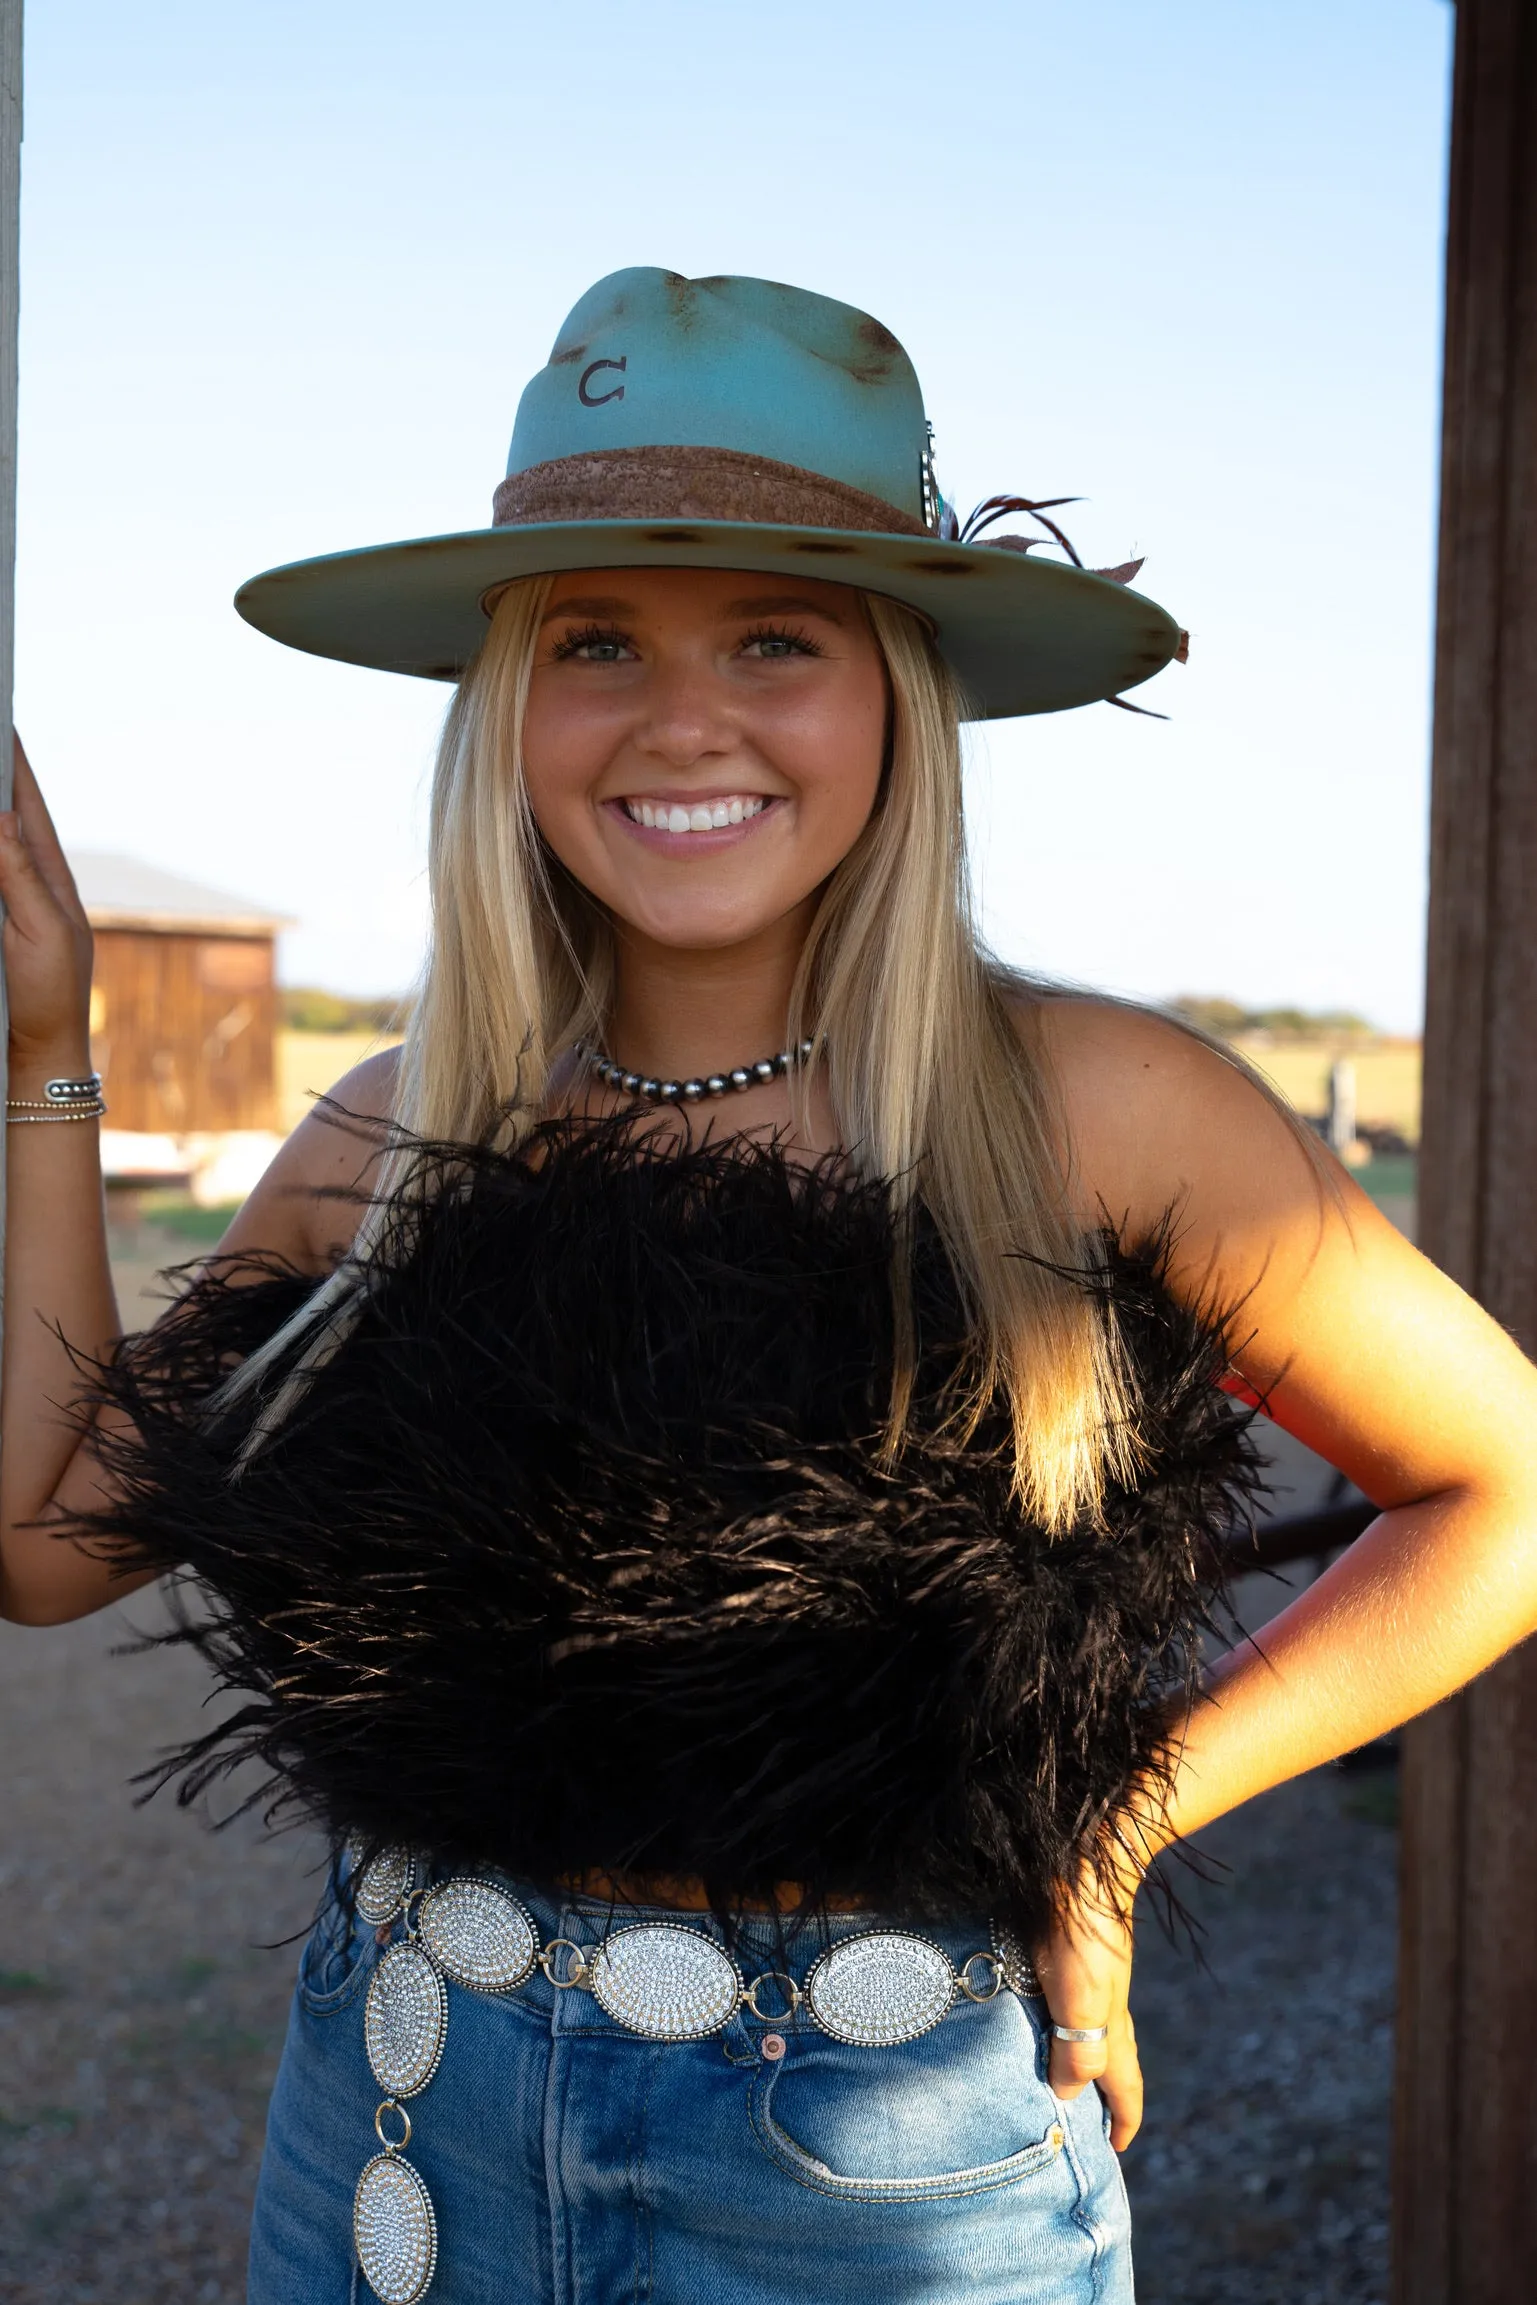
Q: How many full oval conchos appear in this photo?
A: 5